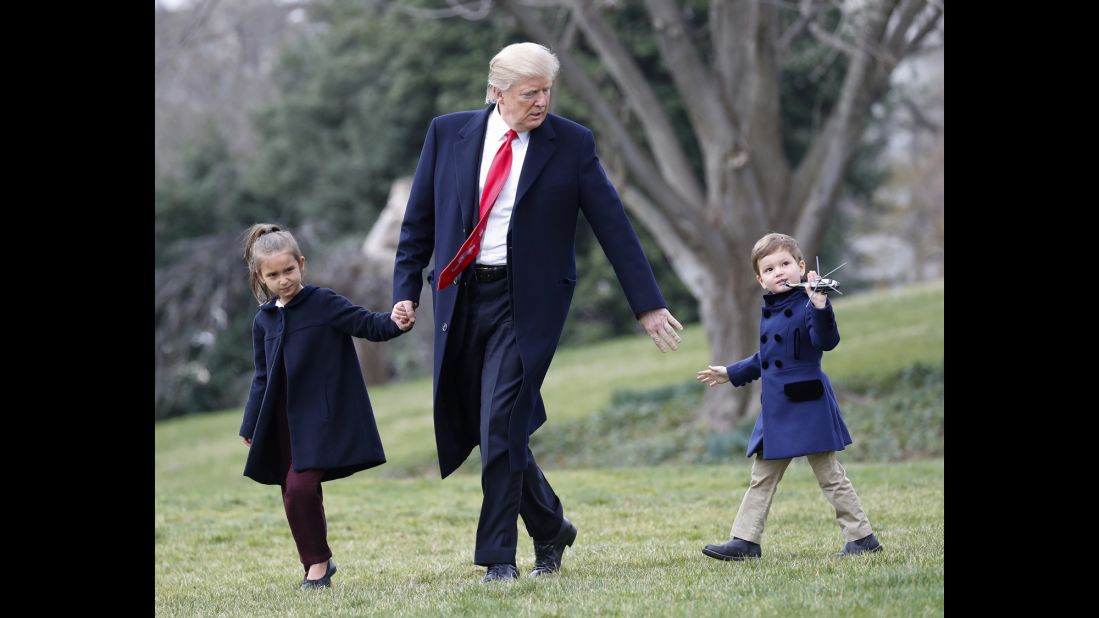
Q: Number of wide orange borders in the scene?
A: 0